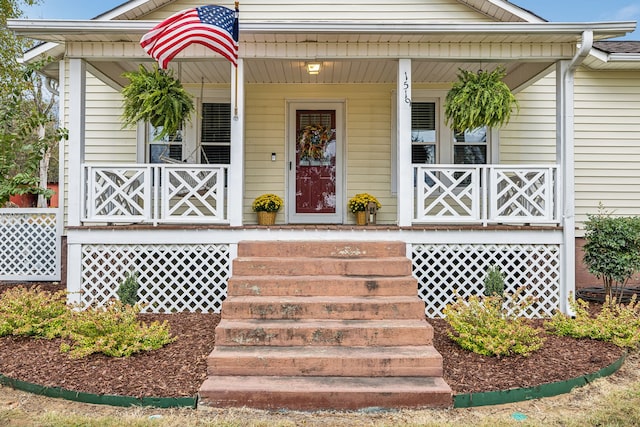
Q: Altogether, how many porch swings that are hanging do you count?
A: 1